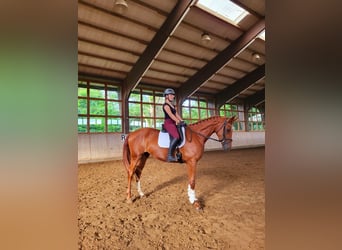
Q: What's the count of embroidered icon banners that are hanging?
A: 0